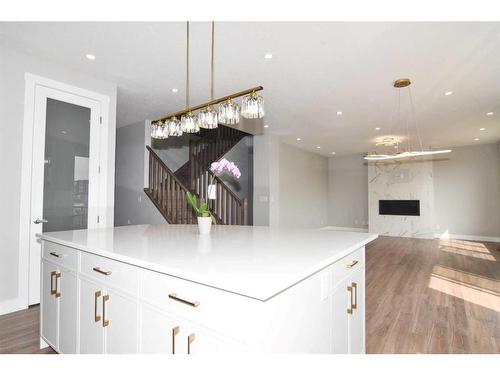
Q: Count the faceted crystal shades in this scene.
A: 6